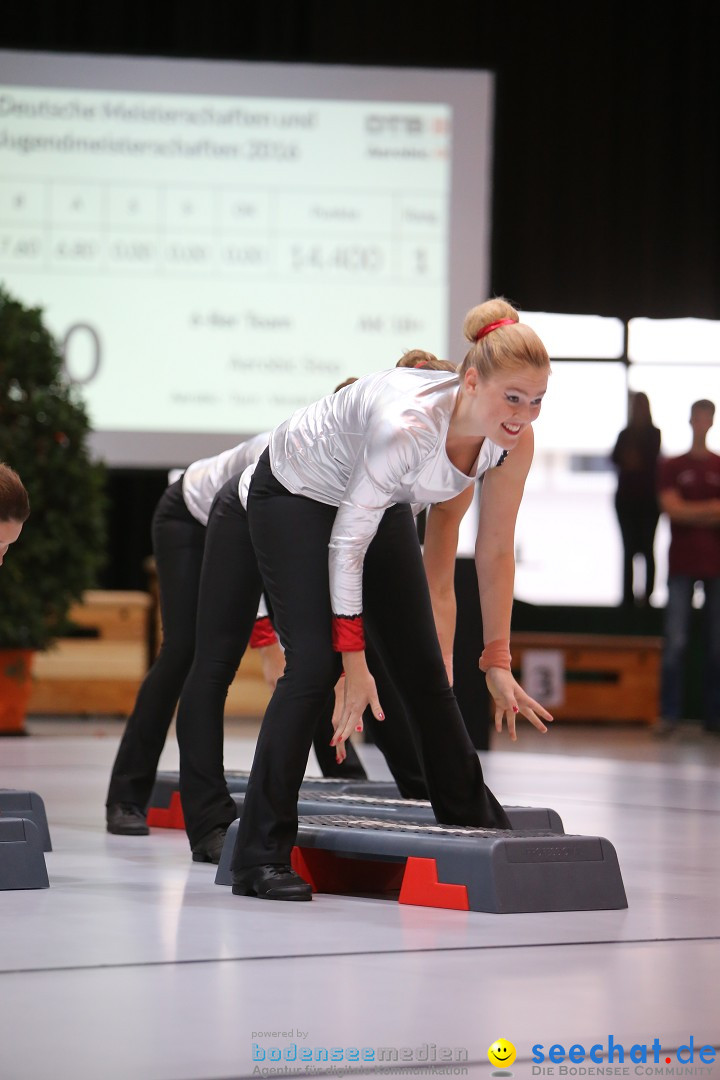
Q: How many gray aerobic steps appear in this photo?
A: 5